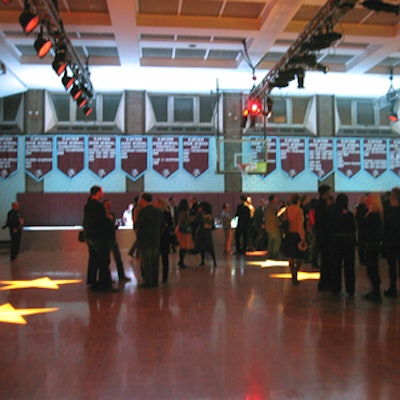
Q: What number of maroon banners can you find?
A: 13